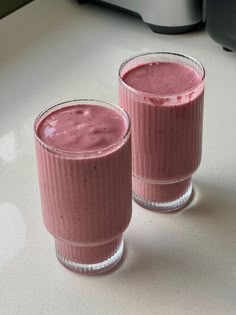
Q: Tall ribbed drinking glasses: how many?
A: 2